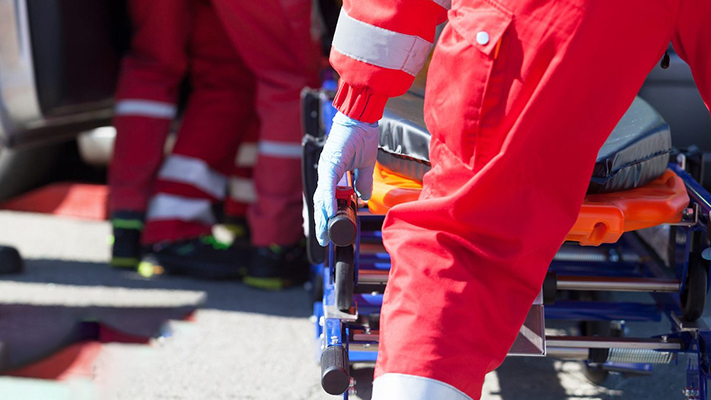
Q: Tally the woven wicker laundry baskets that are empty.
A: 0